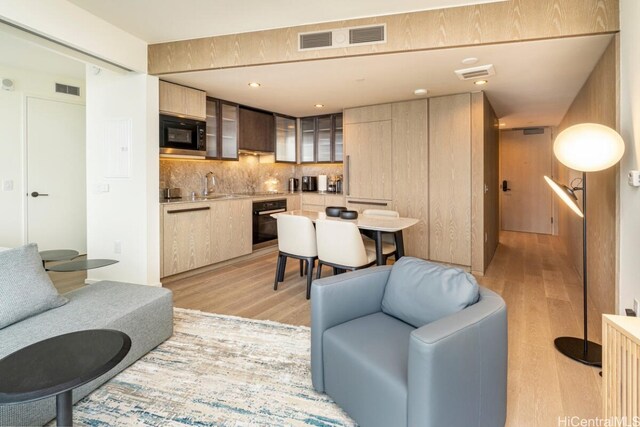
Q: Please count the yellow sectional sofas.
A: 0